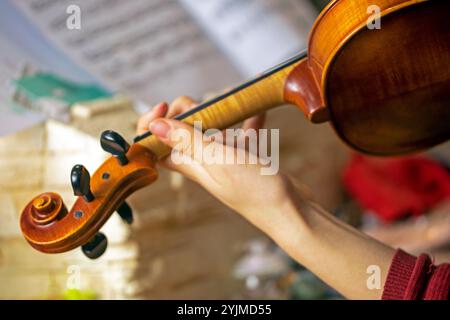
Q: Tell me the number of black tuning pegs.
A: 4